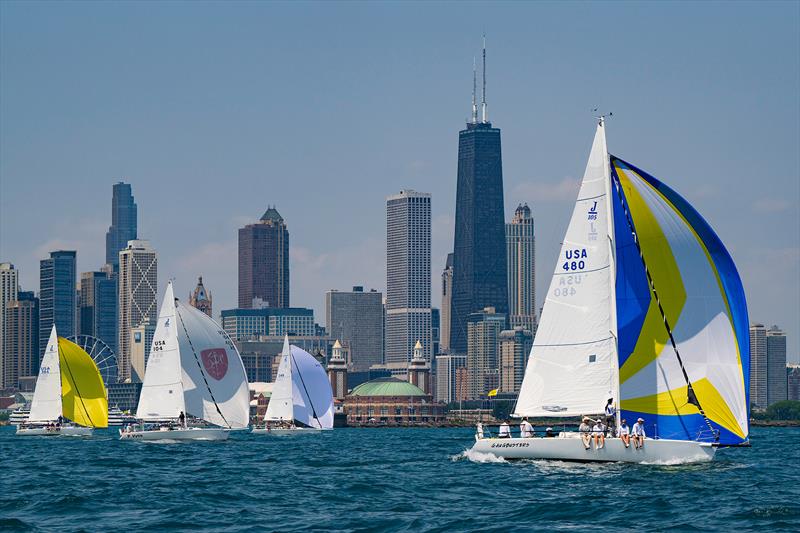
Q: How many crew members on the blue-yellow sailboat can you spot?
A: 8